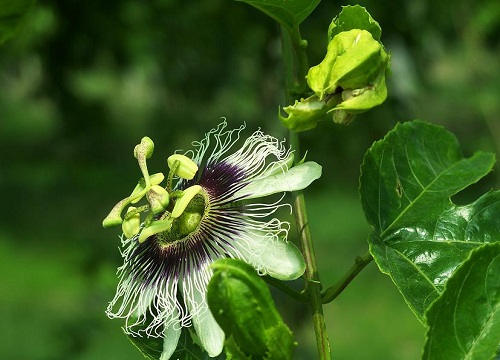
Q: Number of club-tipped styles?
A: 3